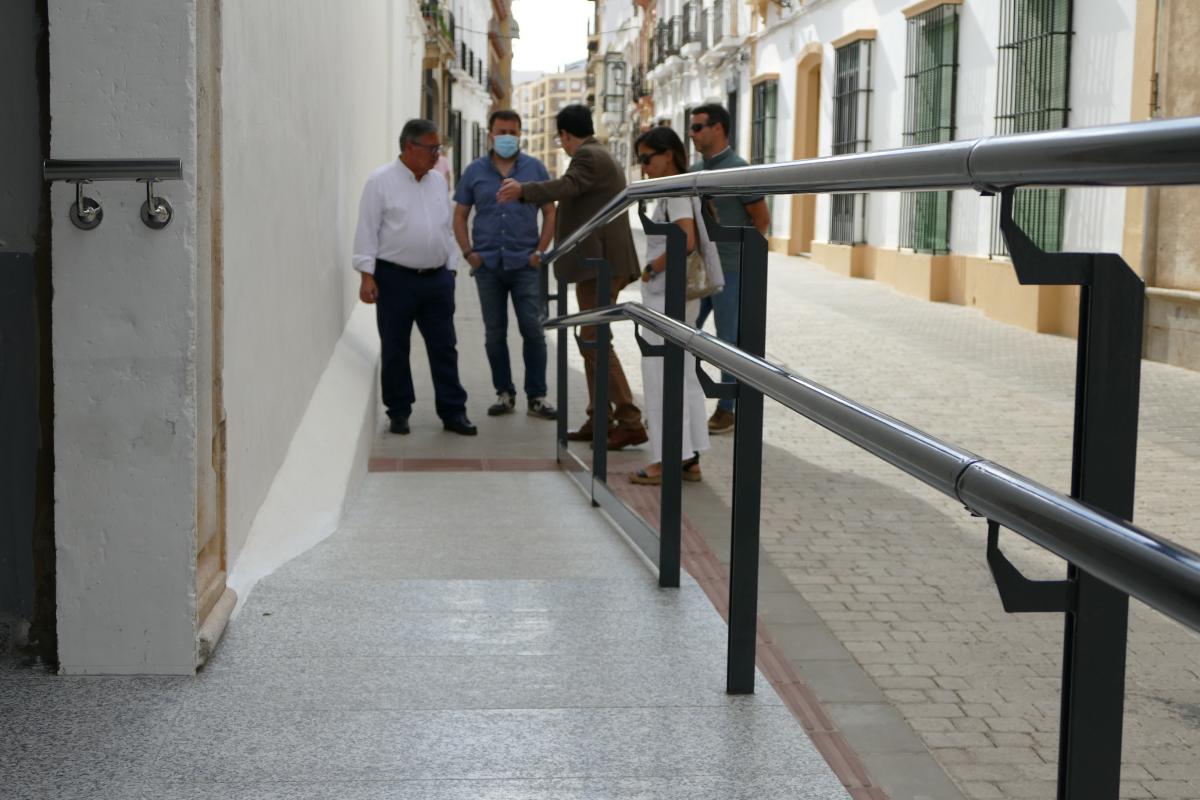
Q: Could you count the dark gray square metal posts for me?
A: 5